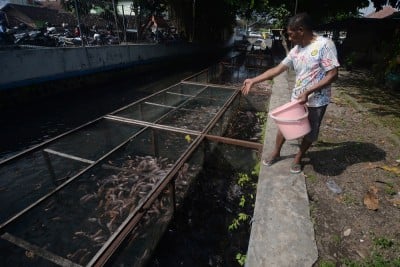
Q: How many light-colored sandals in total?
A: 2